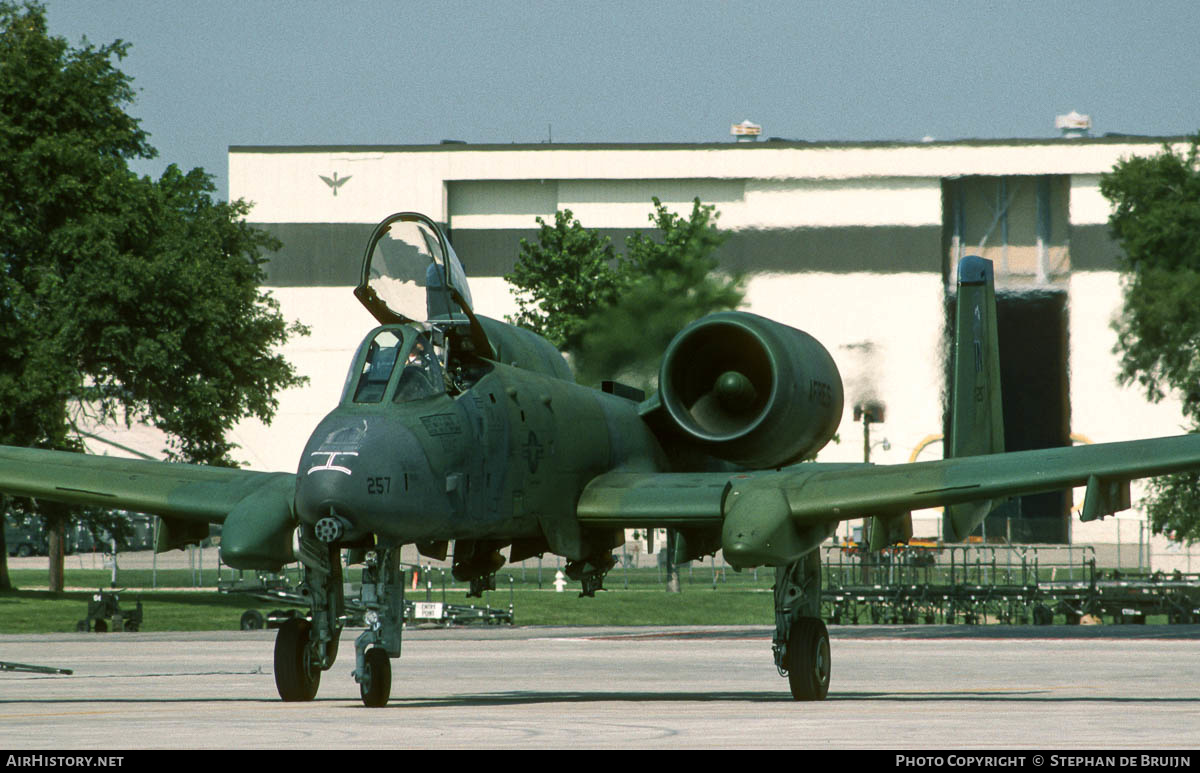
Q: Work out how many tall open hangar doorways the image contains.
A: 1